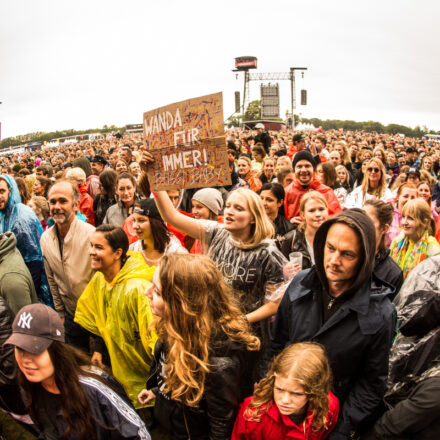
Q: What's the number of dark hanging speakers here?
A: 2